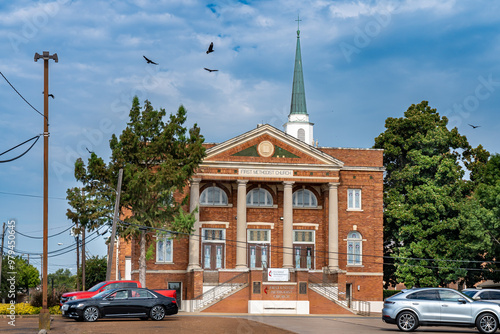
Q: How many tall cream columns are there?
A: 4